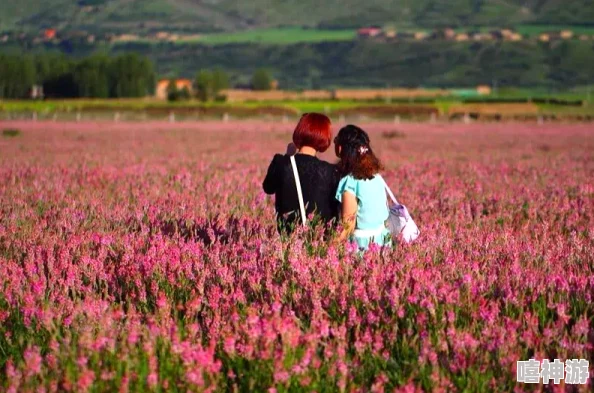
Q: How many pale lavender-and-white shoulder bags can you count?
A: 1